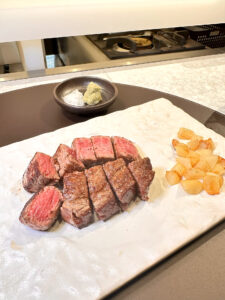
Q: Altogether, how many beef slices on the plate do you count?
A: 10